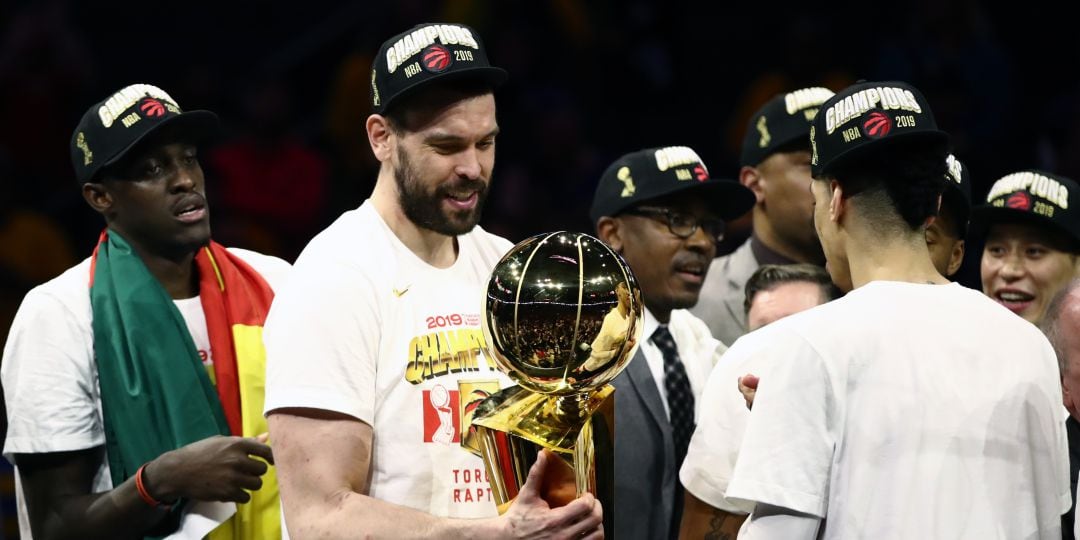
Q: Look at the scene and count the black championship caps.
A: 7